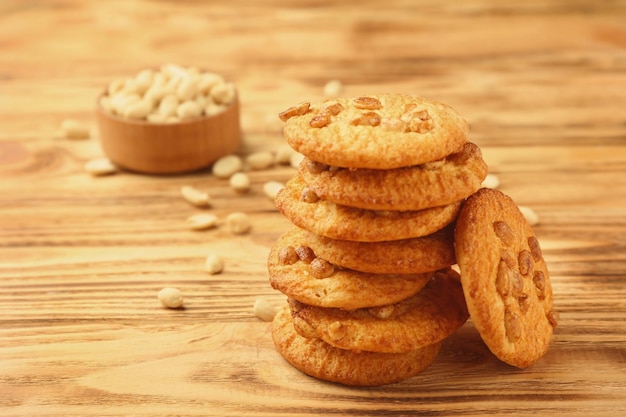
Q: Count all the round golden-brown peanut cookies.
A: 8